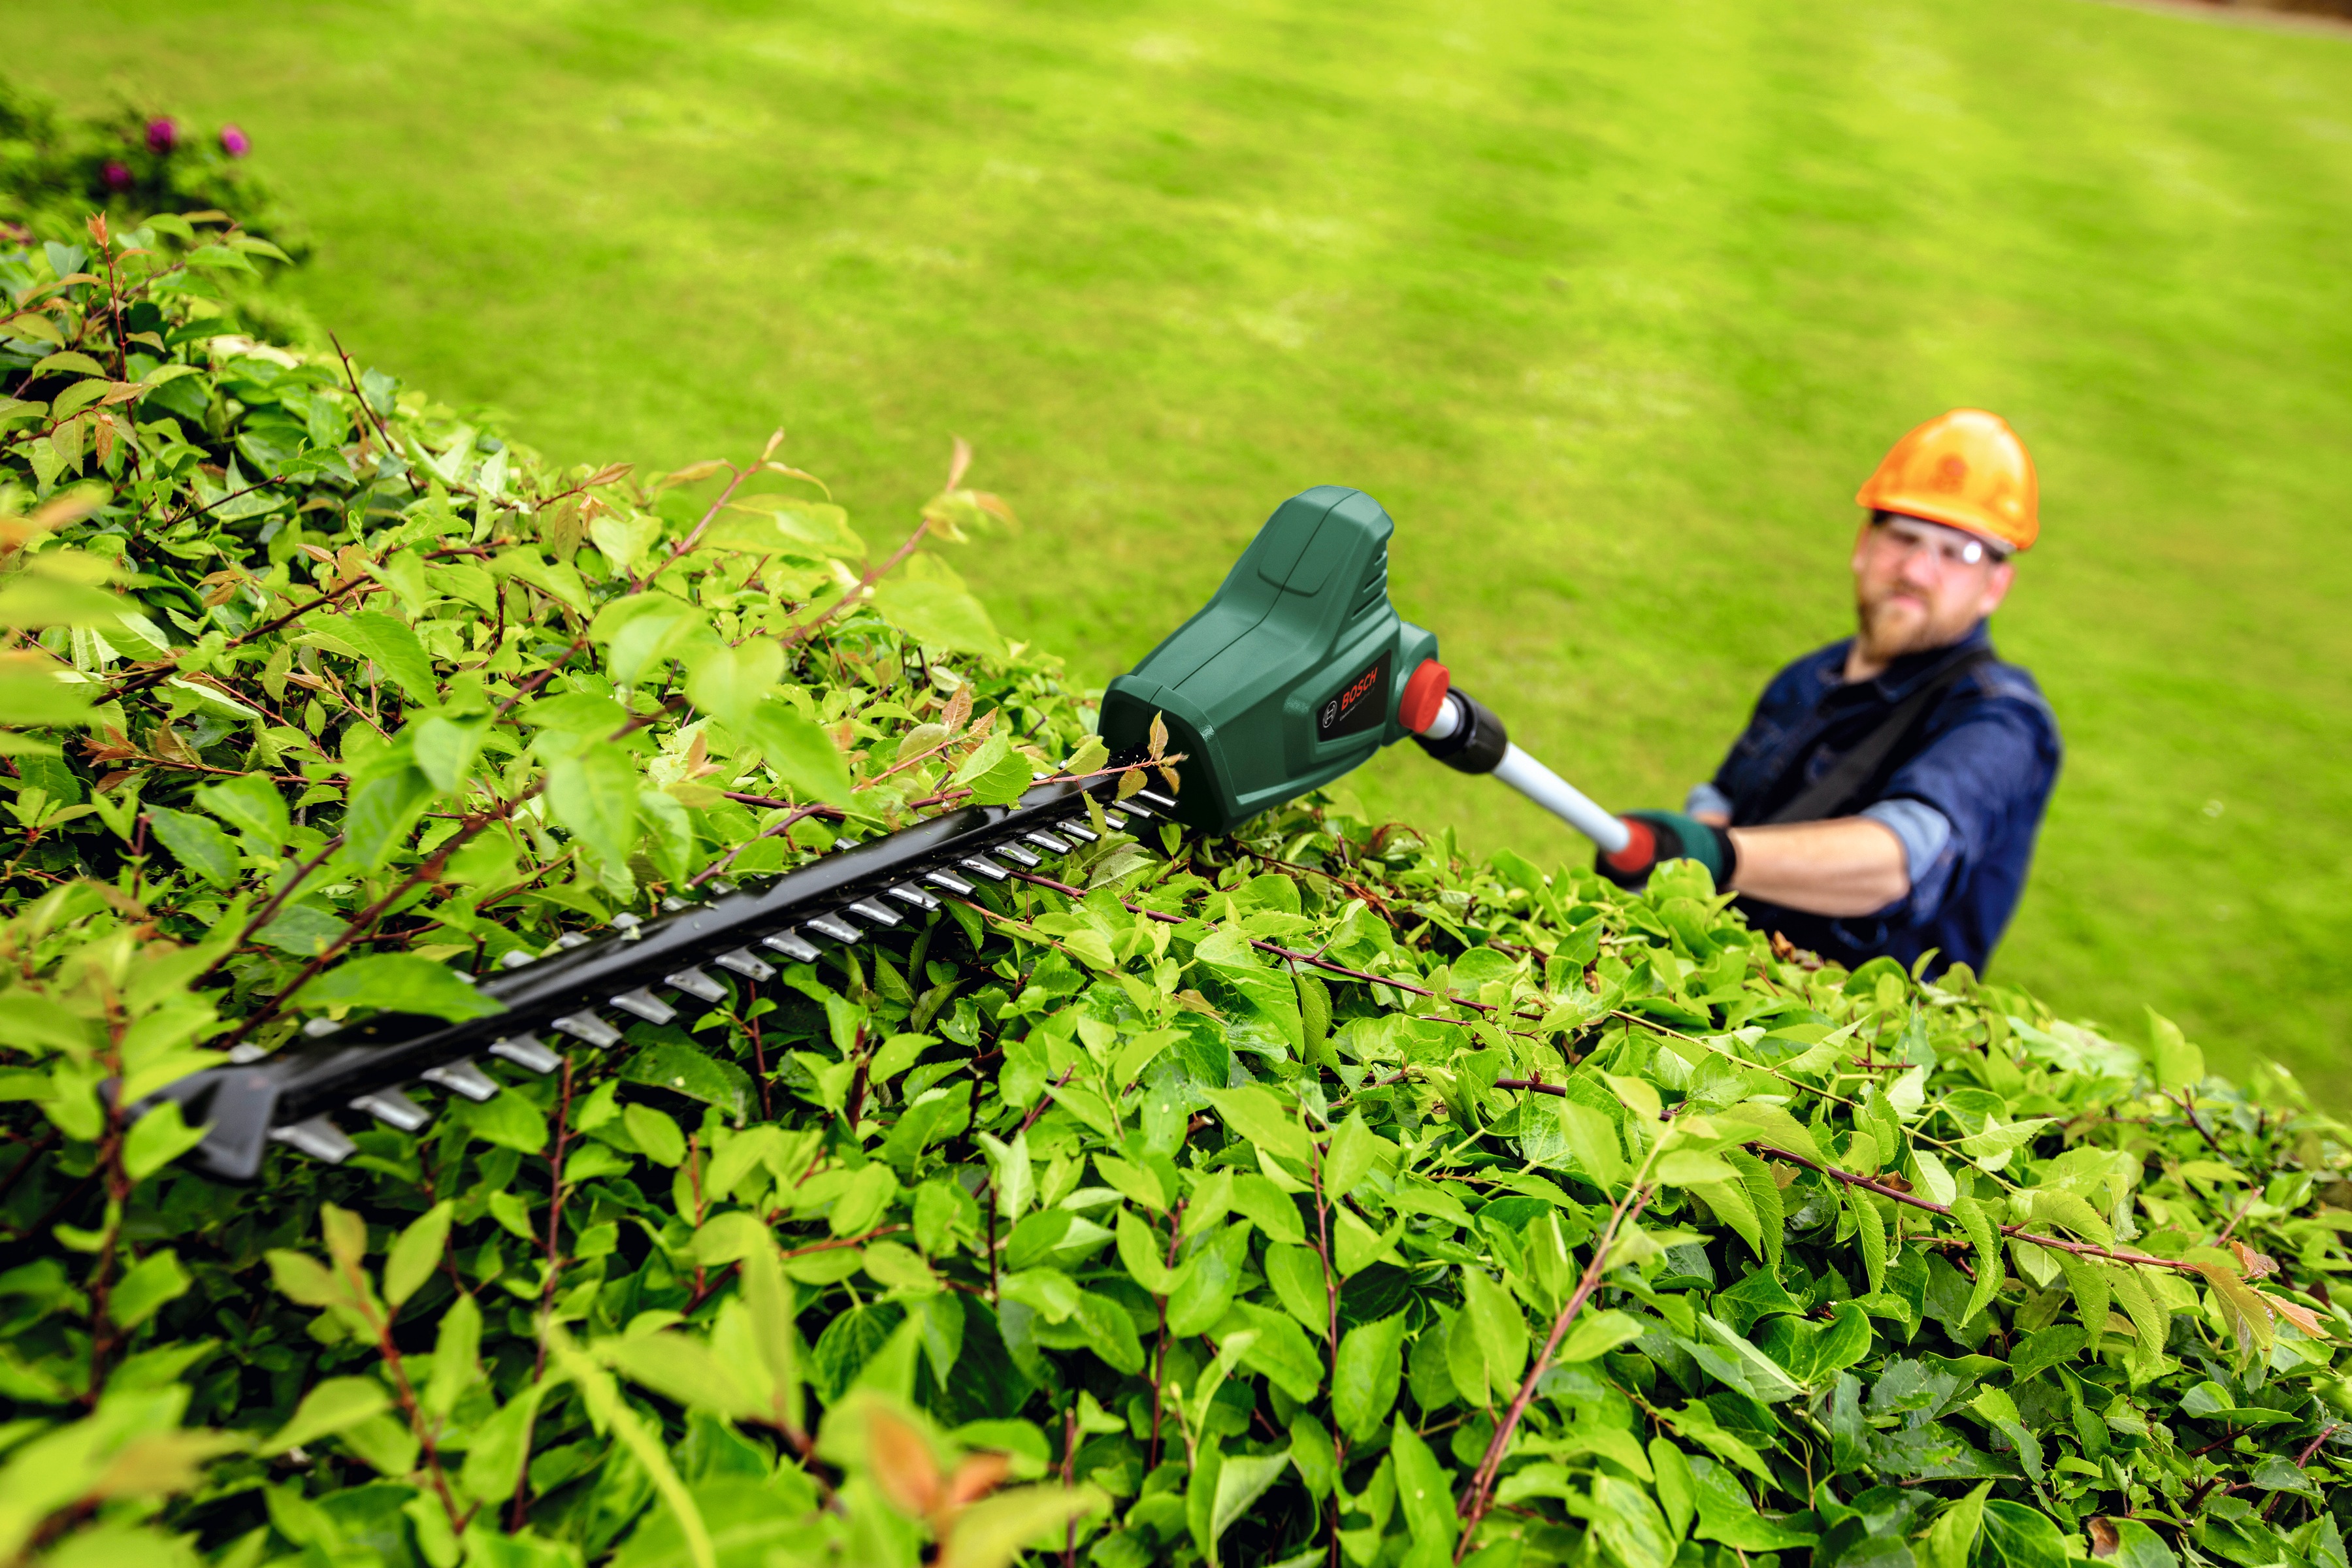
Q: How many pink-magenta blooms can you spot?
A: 3